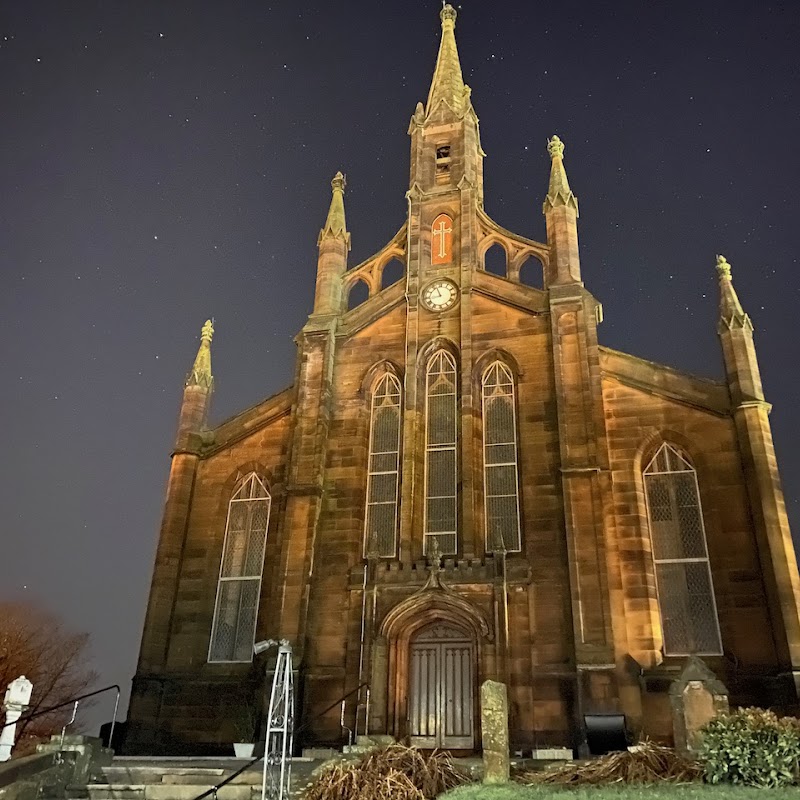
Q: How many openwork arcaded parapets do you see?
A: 2